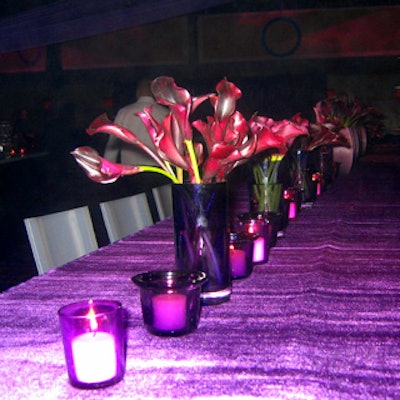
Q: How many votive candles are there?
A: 6